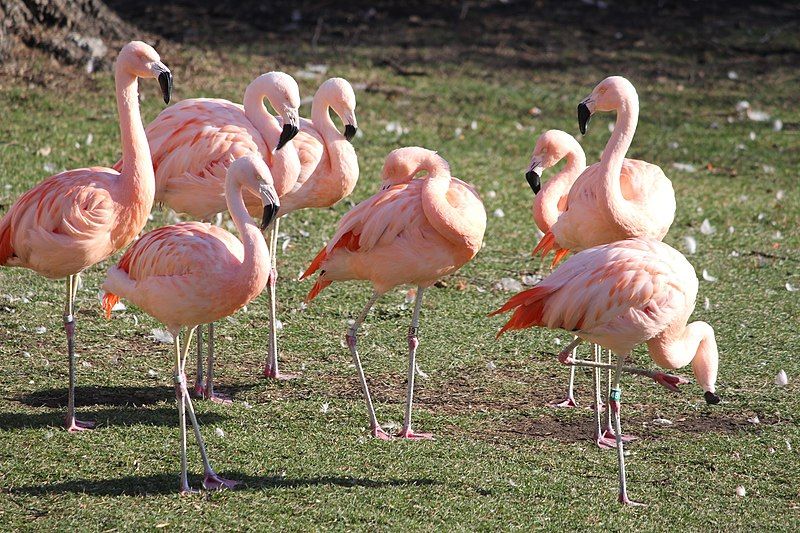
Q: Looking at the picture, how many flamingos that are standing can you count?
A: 8